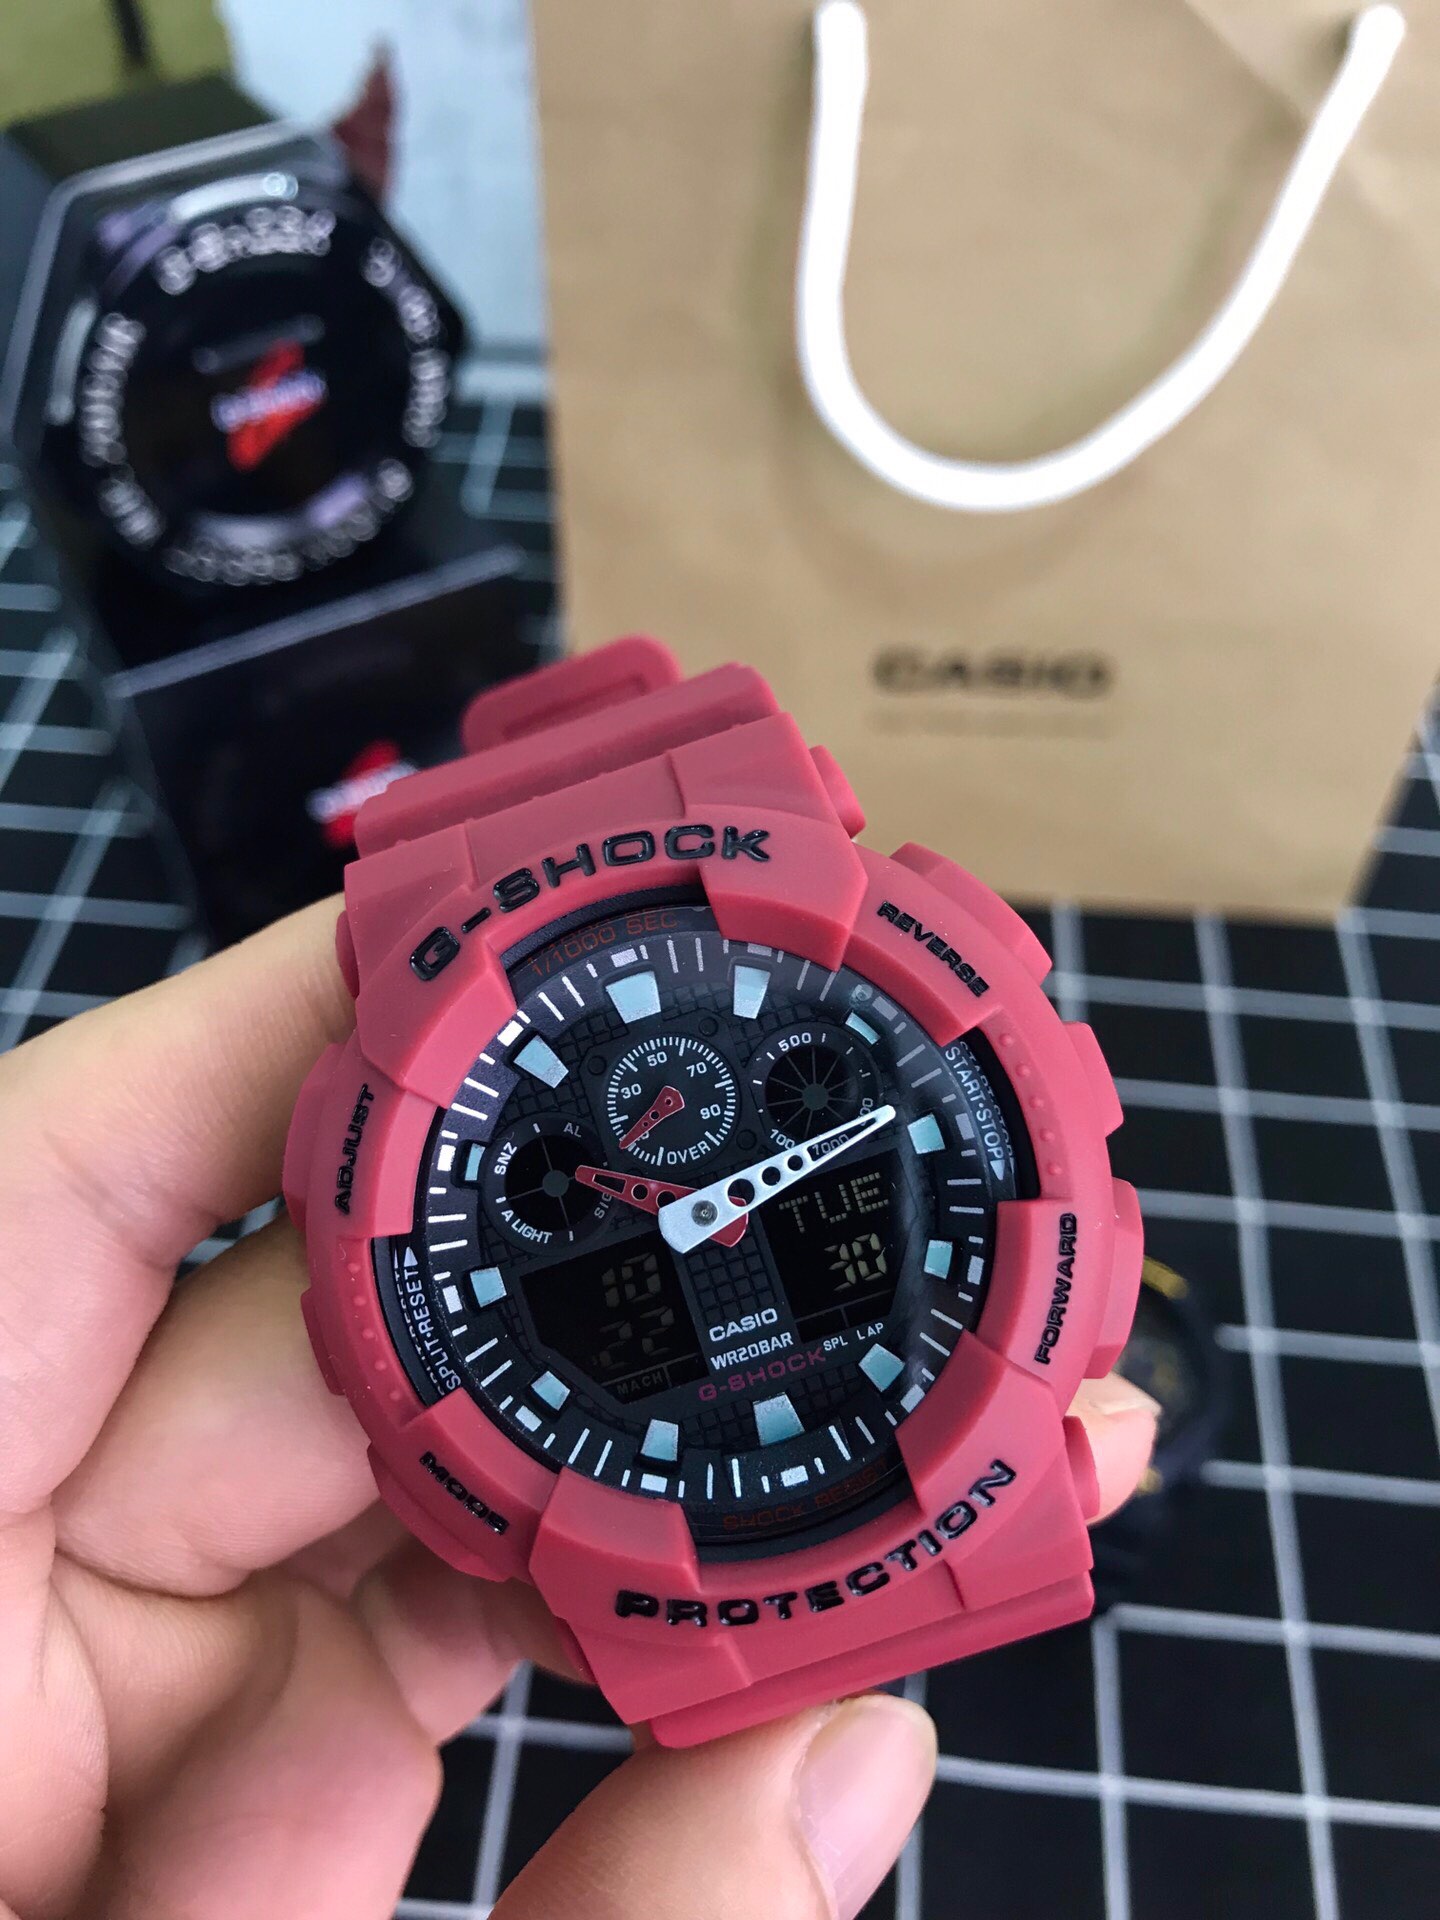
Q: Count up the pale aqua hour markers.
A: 12